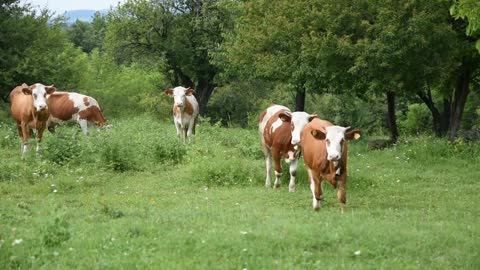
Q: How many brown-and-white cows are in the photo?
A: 5